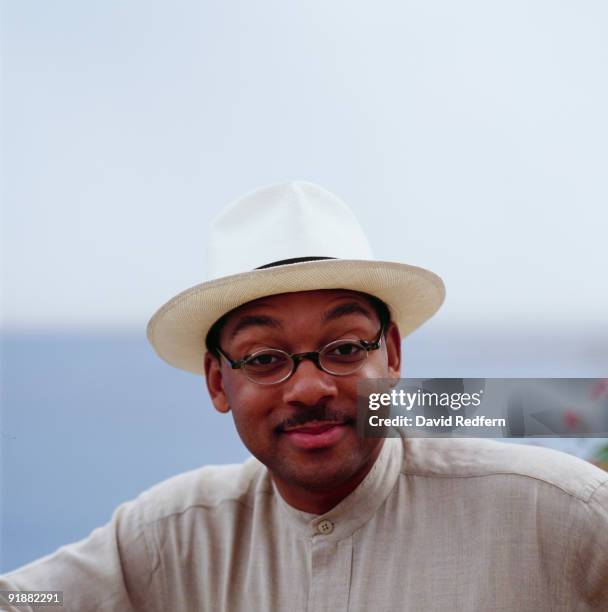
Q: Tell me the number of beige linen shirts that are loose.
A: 1